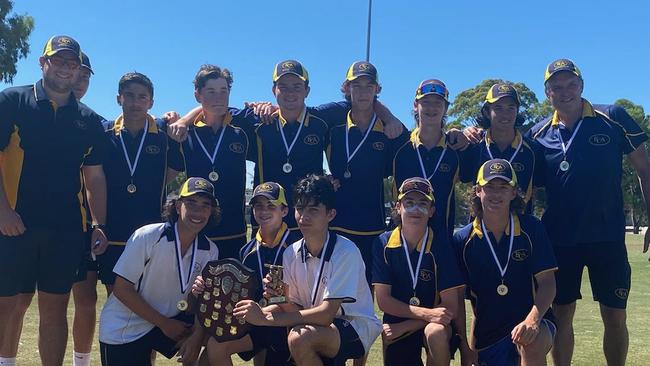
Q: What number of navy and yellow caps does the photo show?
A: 11